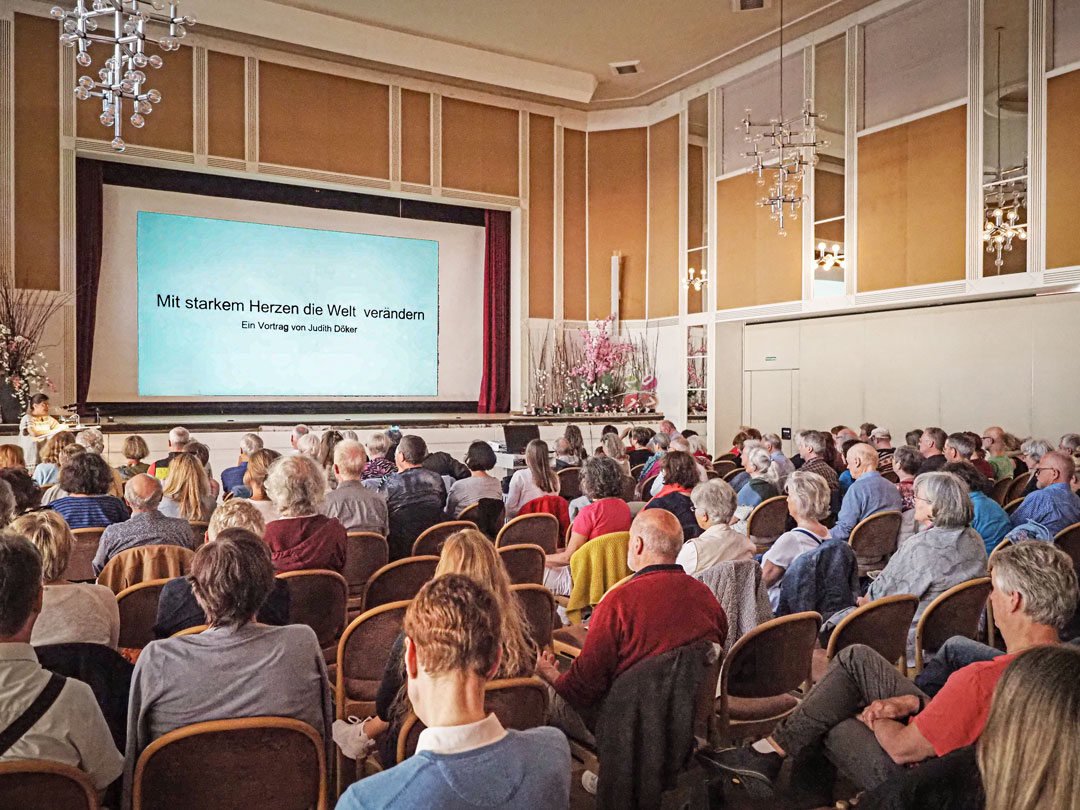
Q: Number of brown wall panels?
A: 13